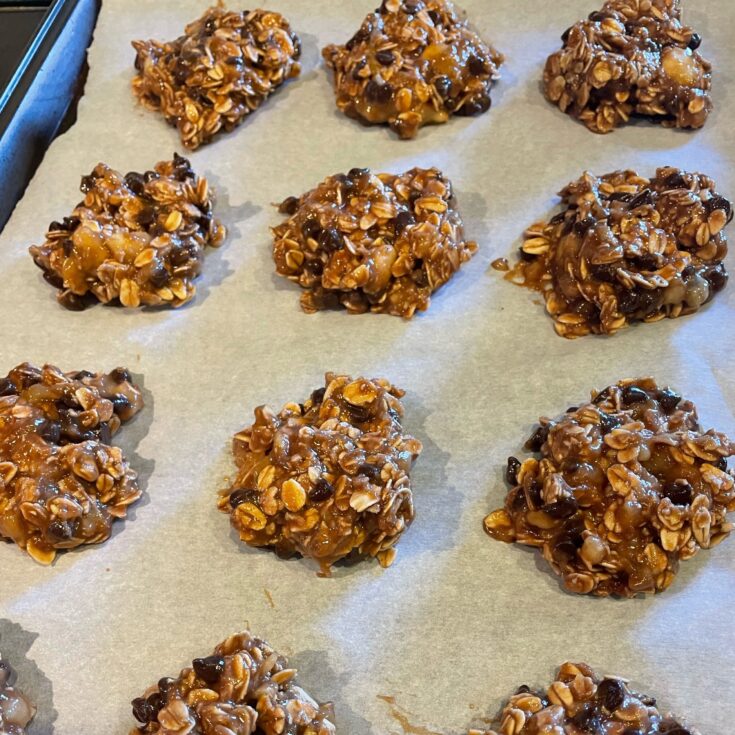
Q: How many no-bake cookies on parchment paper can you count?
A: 12